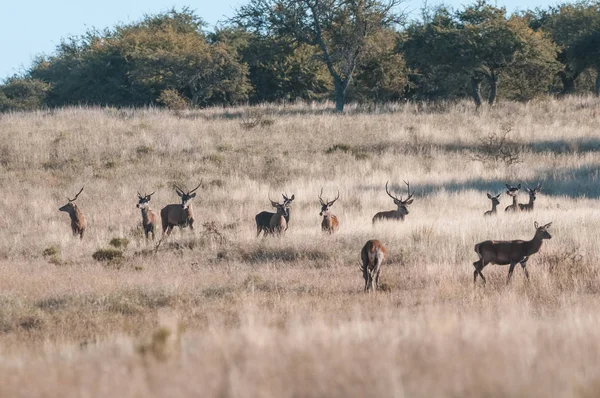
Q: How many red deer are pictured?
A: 12